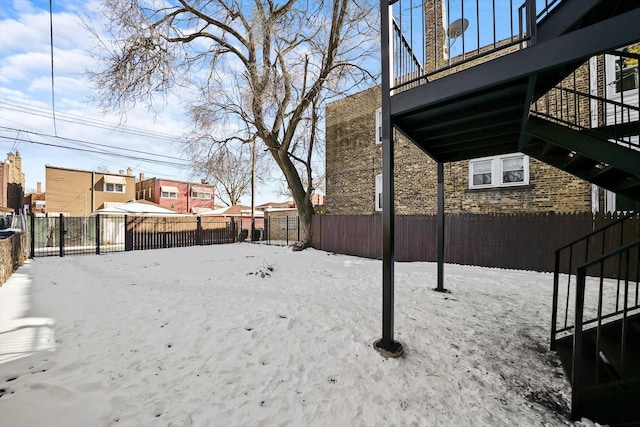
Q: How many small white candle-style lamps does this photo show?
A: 0